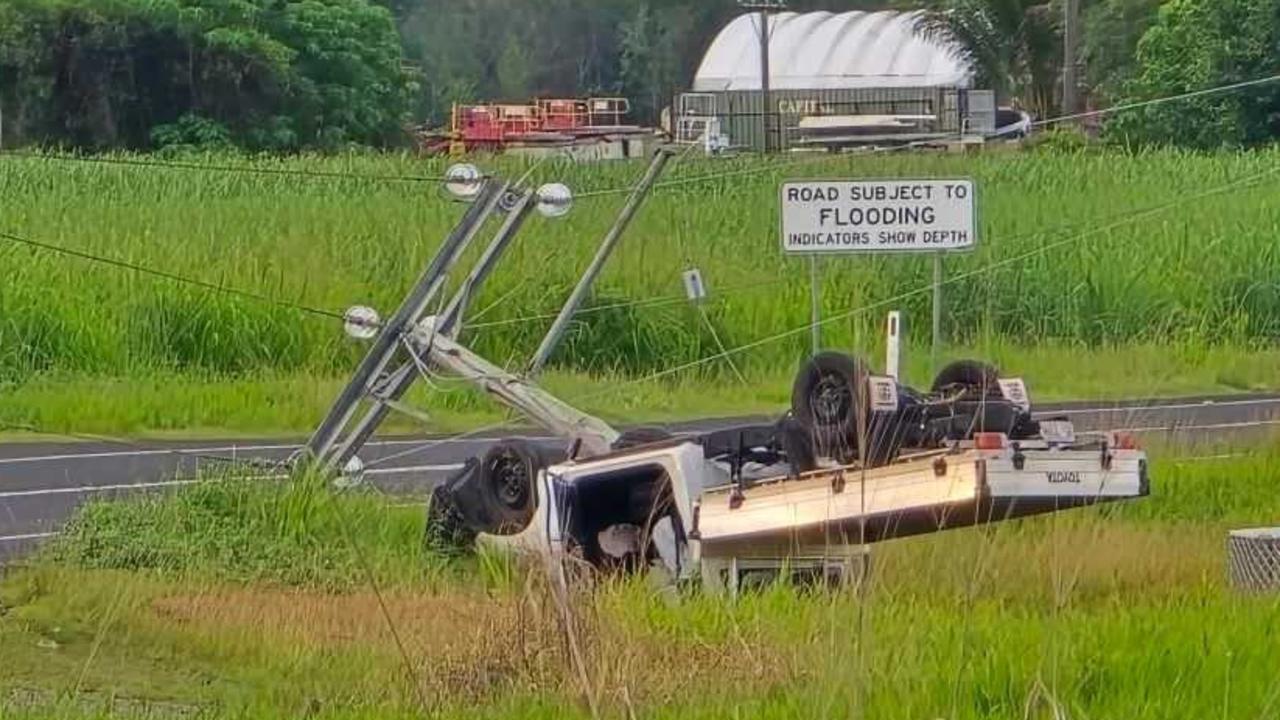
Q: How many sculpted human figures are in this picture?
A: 0